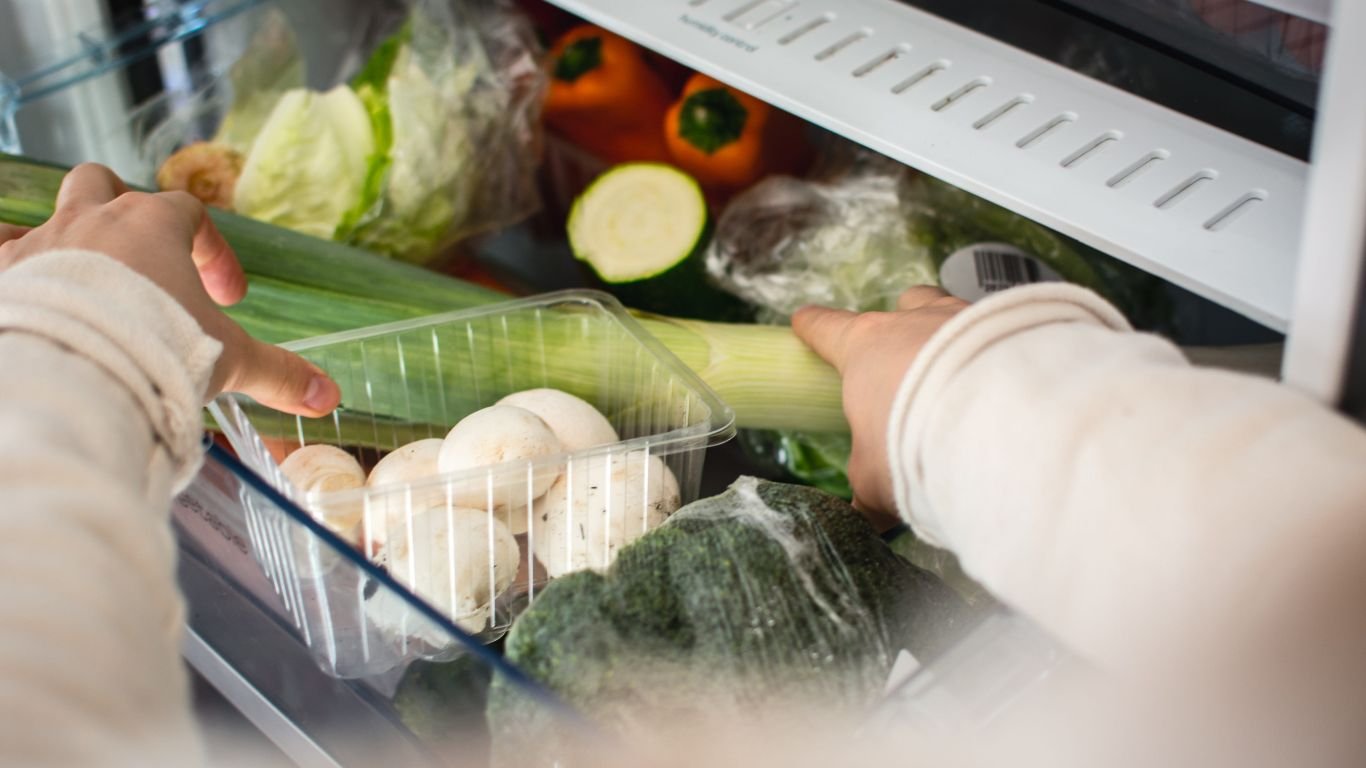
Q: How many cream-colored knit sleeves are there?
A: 2